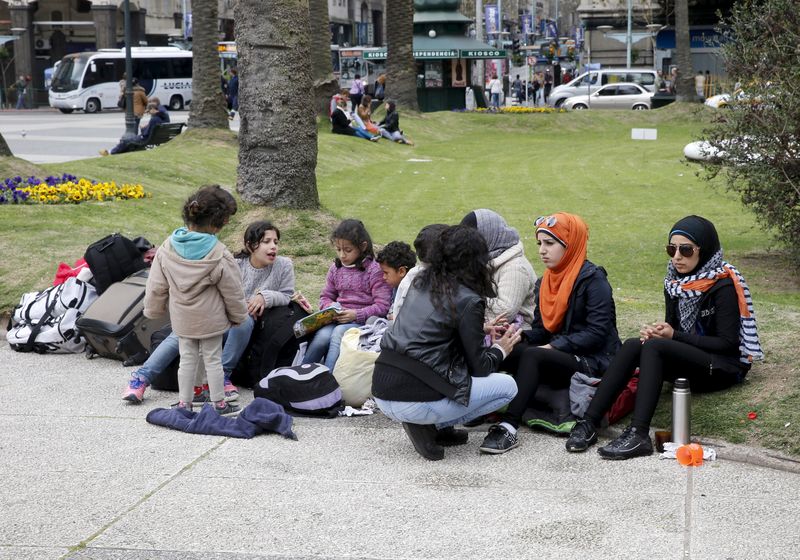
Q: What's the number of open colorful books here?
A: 1